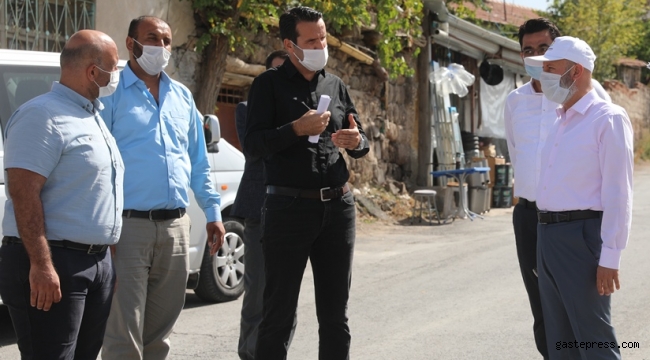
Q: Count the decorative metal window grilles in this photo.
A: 1